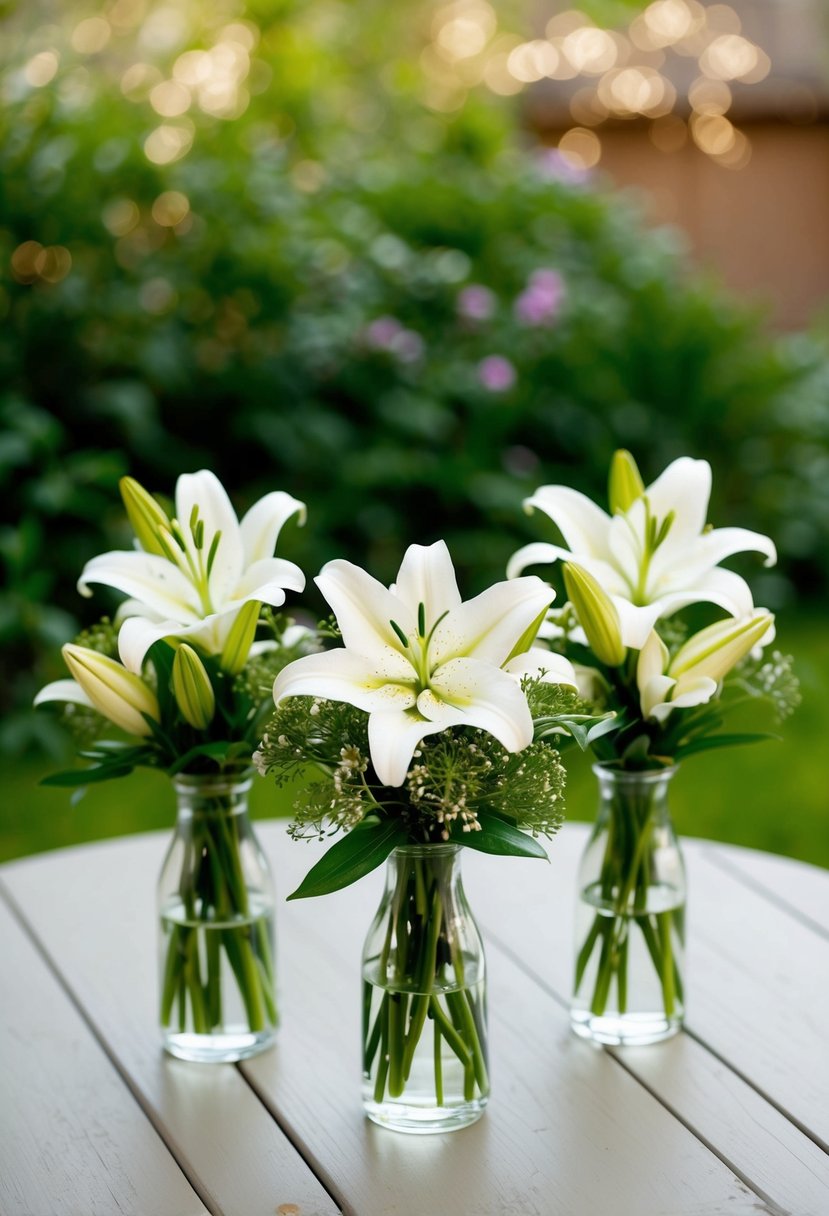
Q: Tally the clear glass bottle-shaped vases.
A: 3